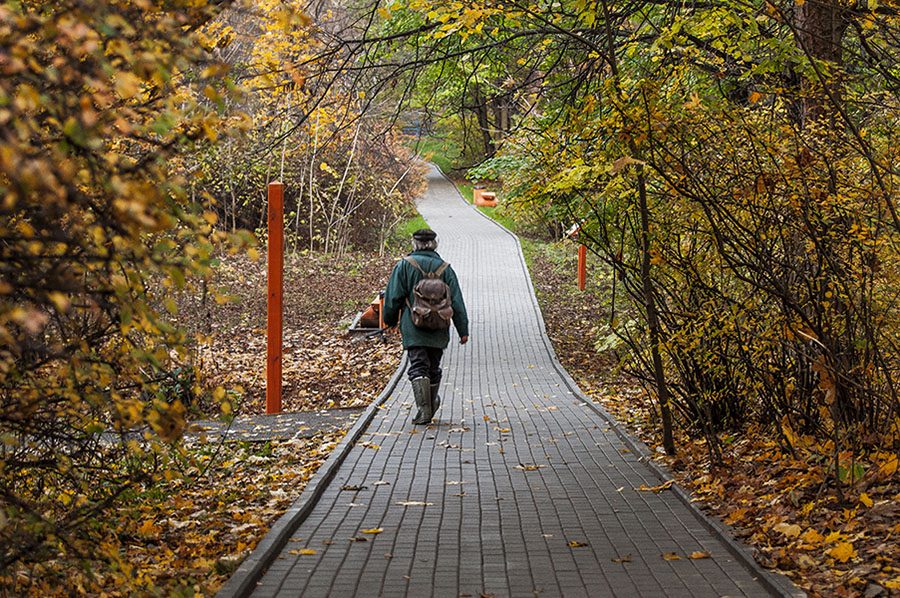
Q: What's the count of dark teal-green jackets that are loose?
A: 1